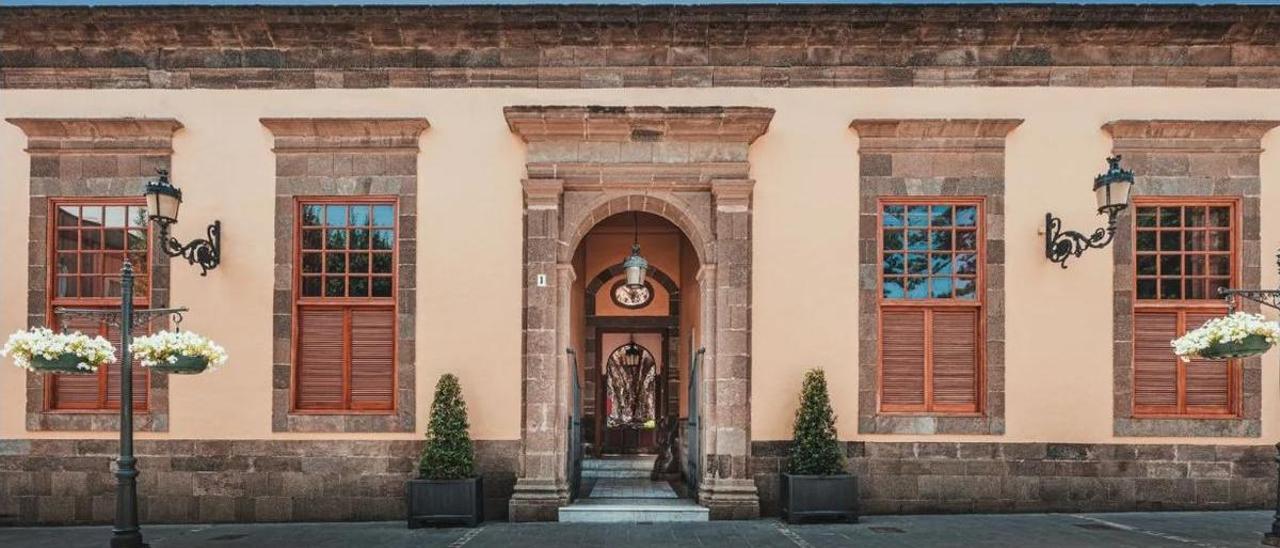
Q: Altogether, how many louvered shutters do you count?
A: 8